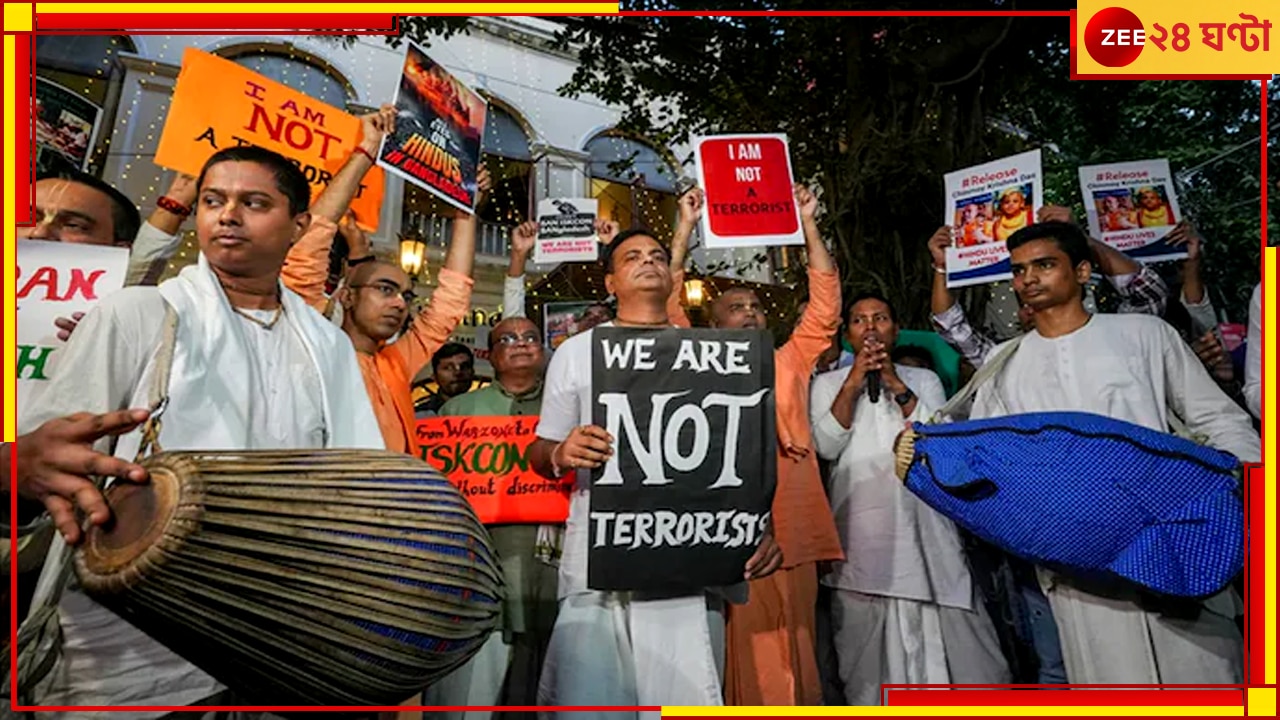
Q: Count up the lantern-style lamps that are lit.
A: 2